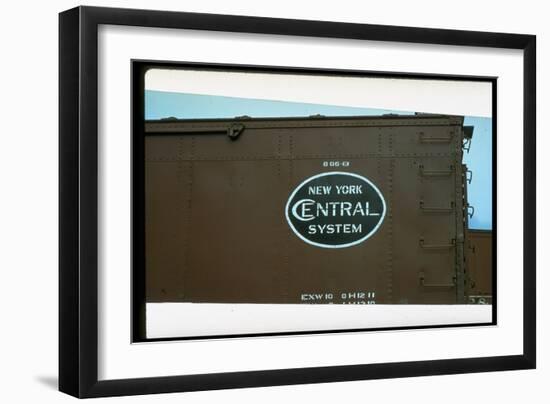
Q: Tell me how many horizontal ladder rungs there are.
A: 5